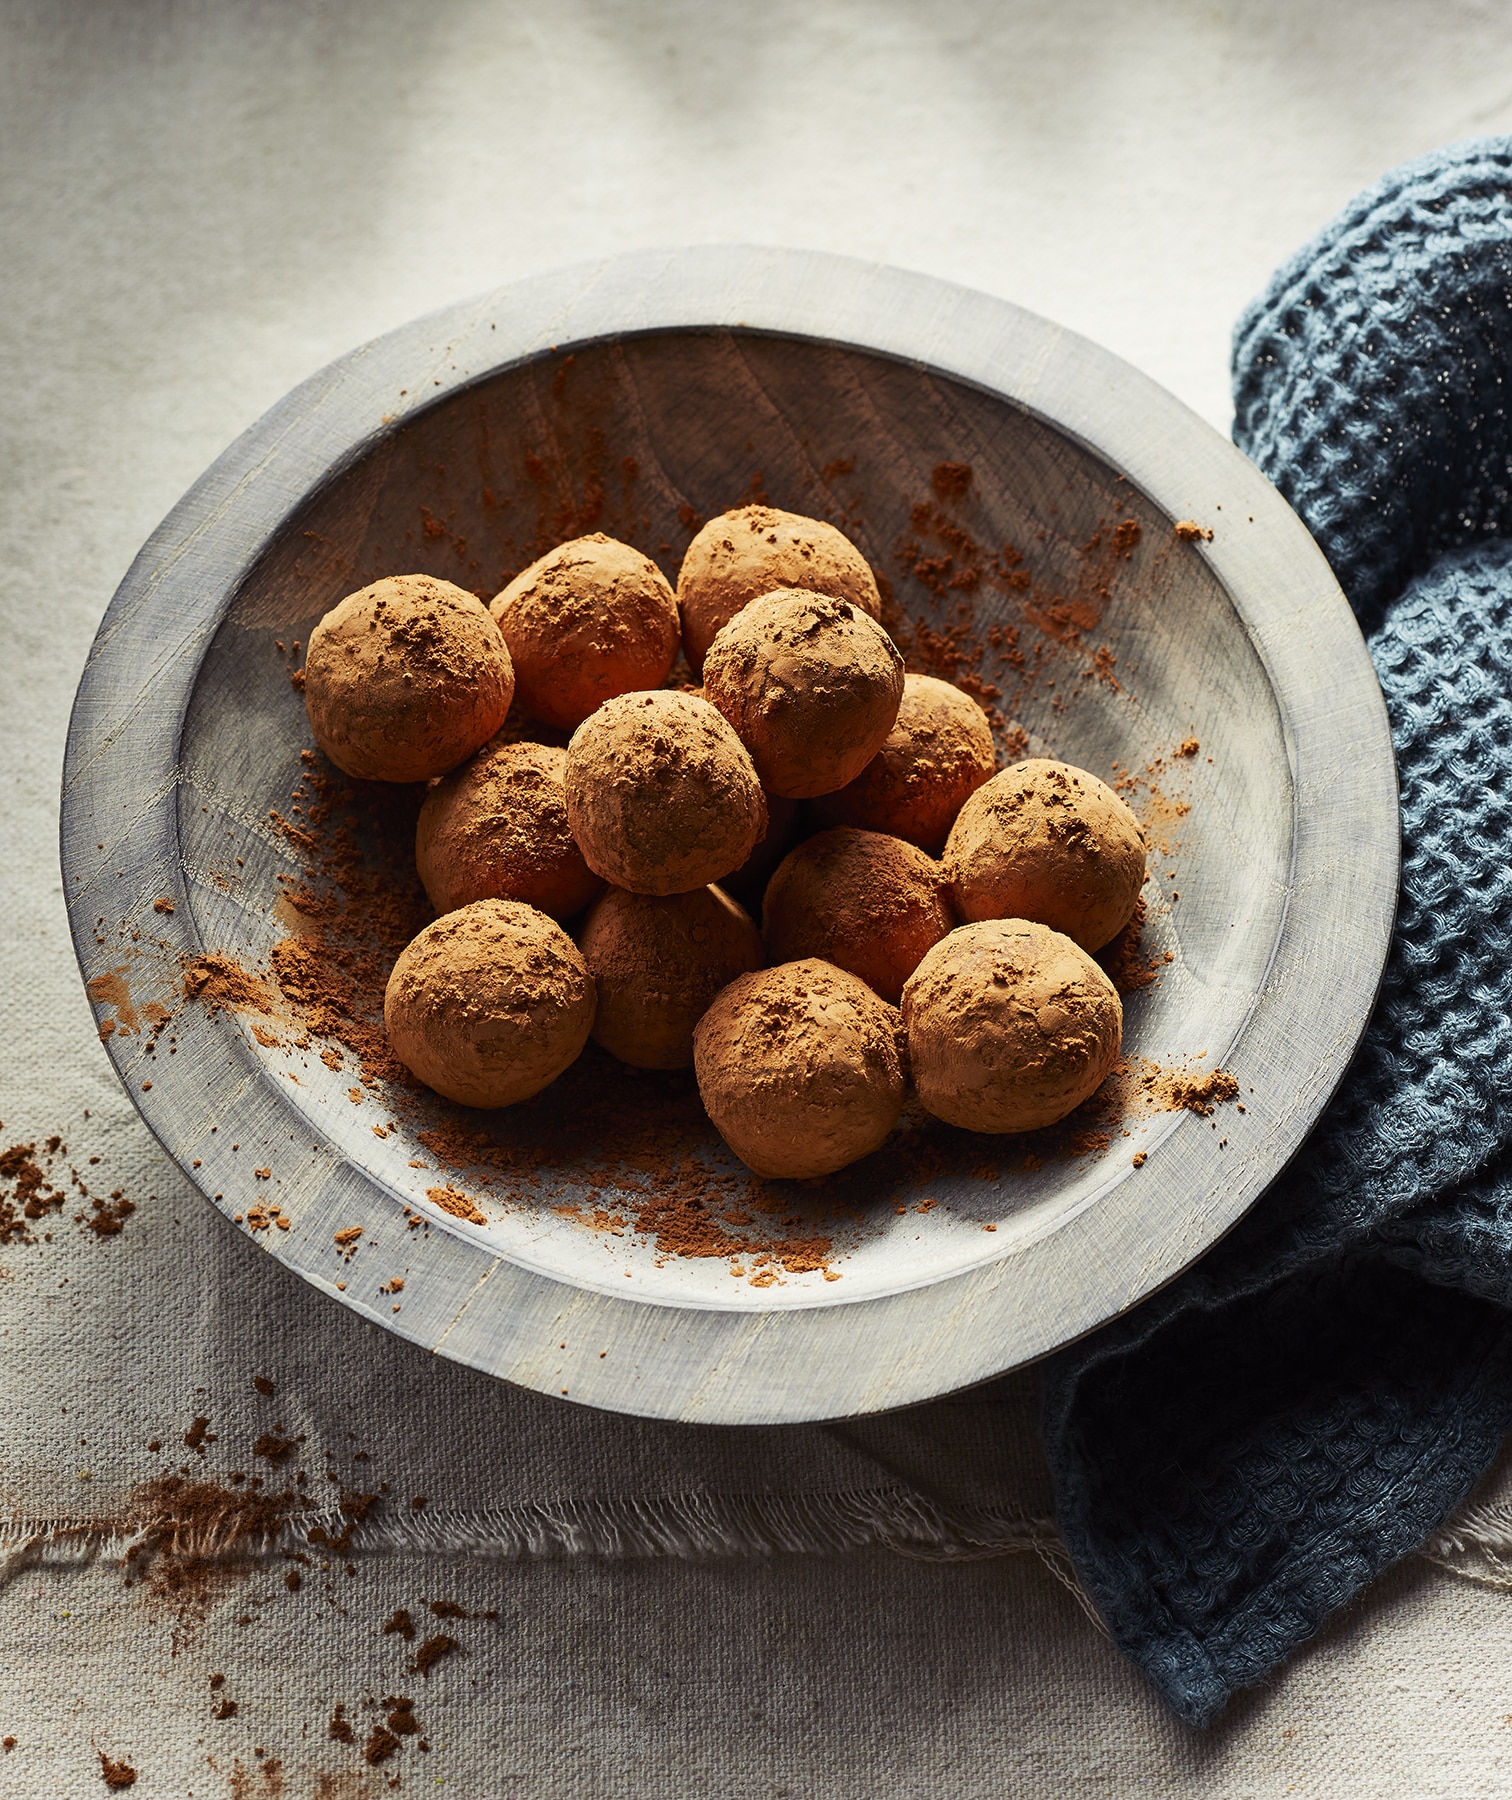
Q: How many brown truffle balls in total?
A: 13